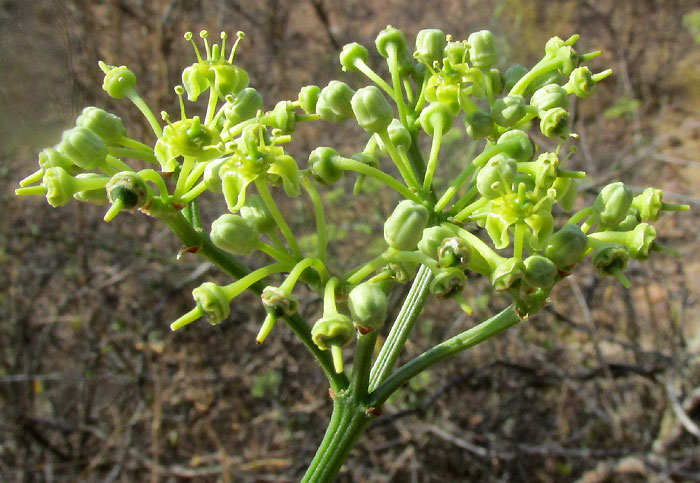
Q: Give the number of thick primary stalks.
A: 4